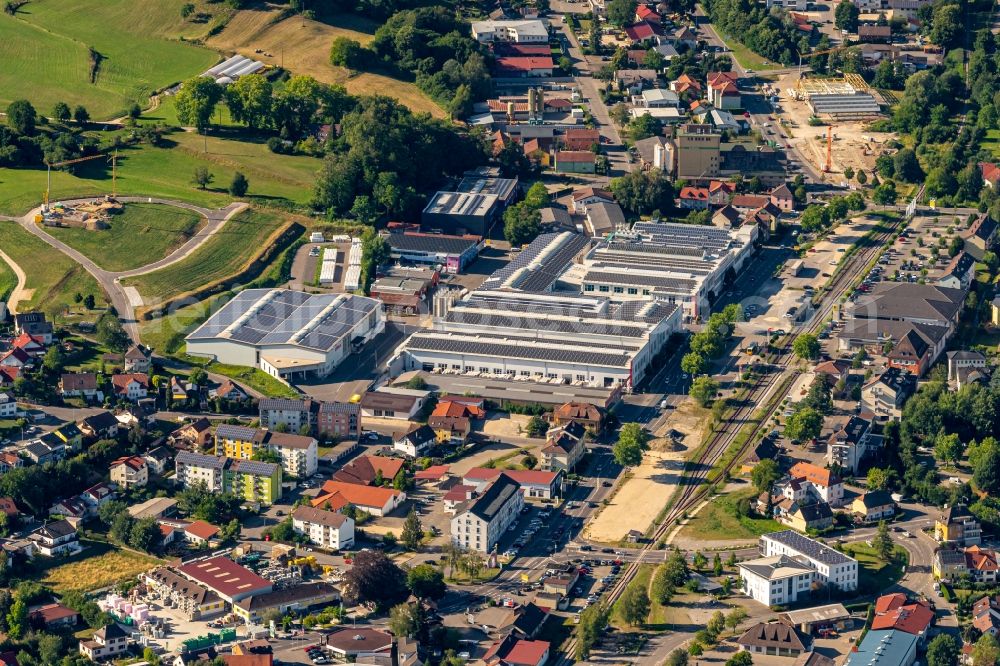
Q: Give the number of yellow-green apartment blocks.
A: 1